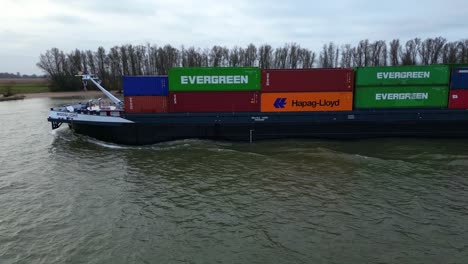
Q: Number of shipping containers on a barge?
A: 10